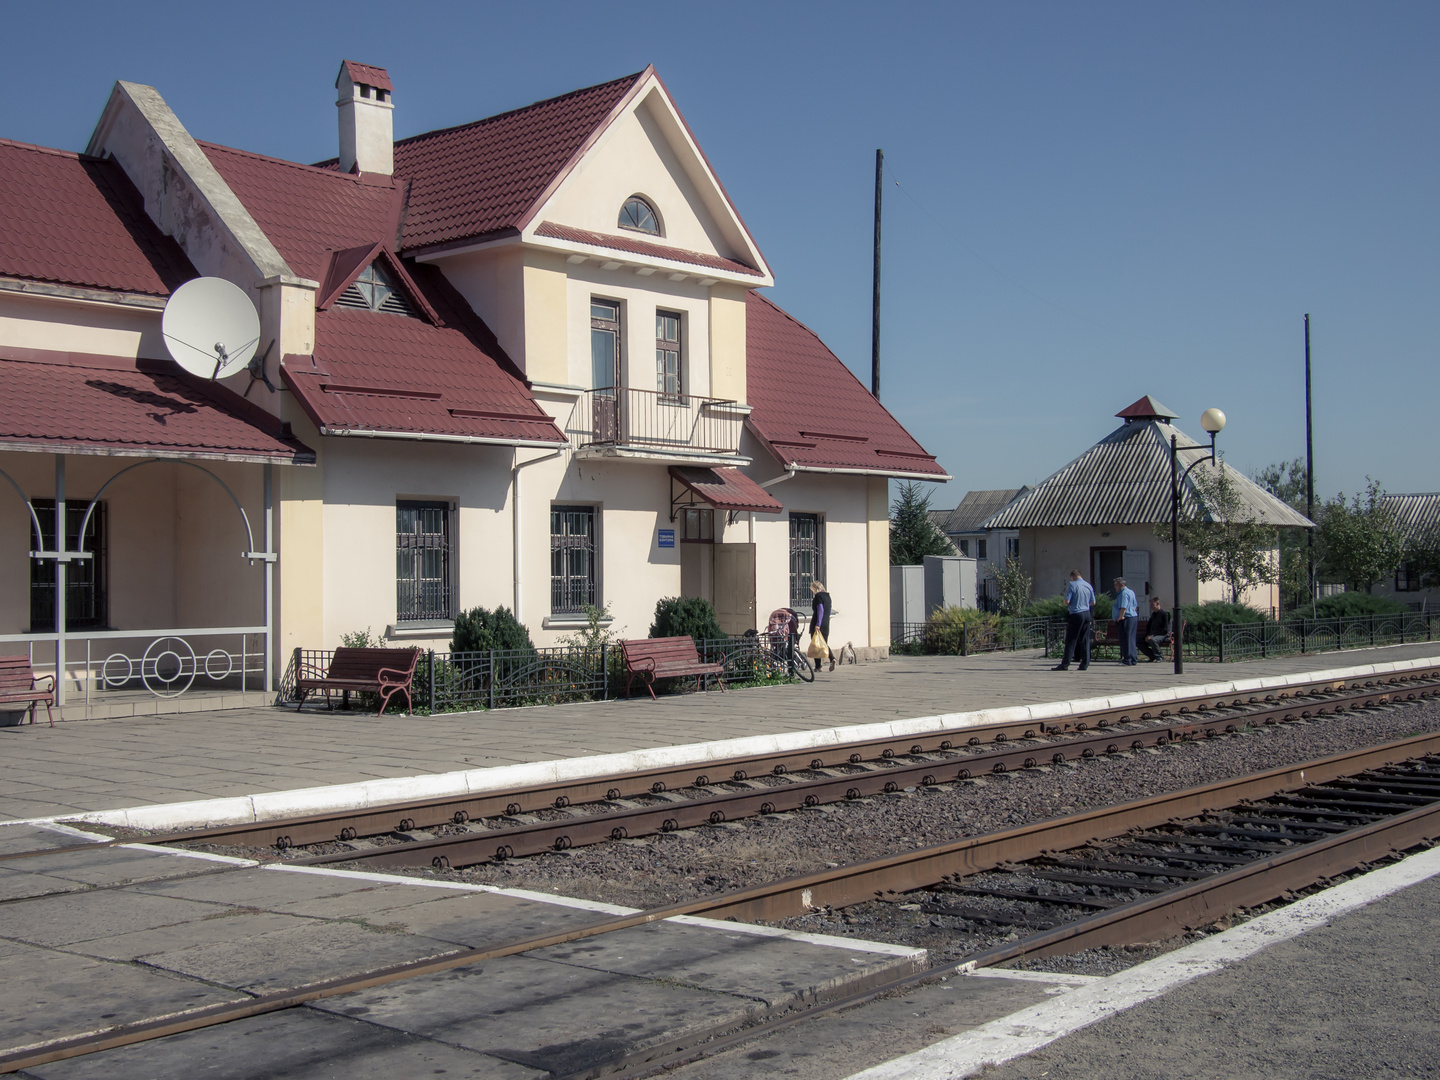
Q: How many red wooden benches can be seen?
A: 4